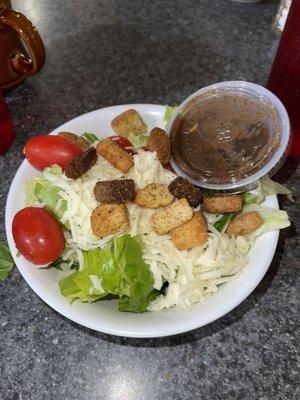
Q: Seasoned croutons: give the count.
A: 13